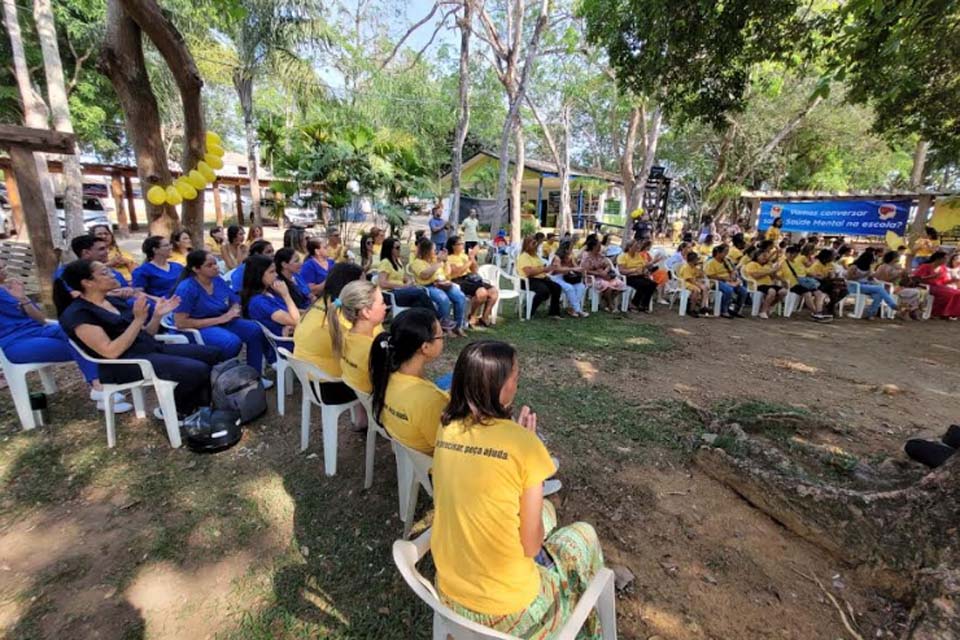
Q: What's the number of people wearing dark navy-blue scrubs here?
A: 1